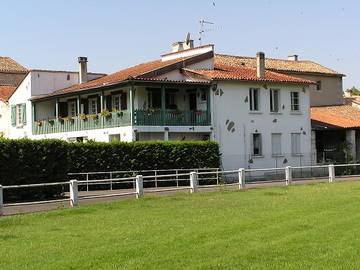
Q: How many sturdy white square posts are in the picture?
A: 7